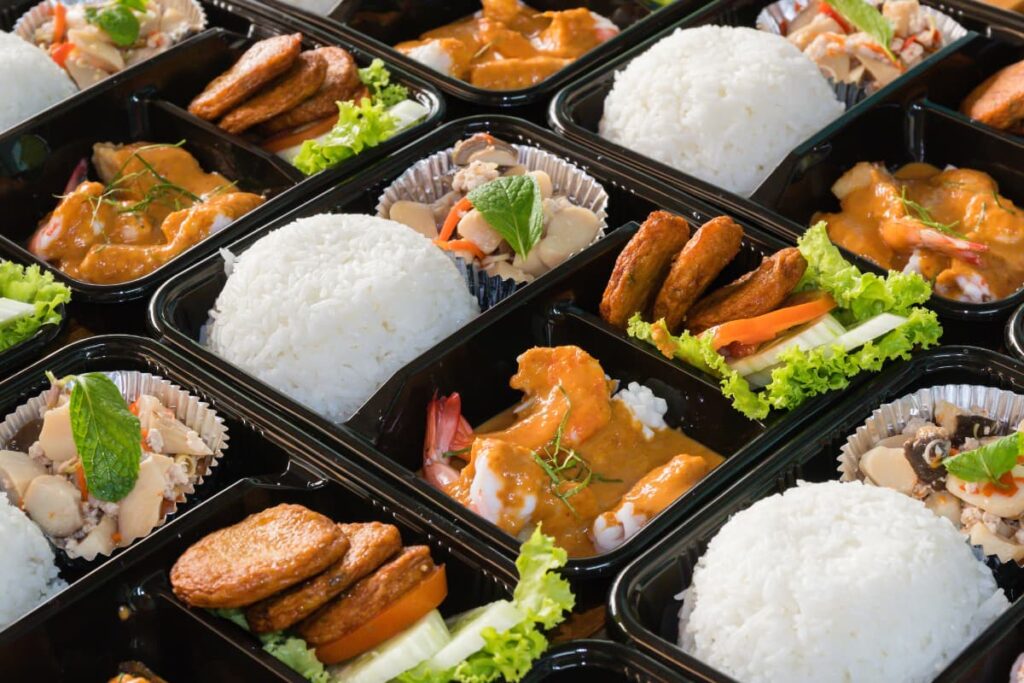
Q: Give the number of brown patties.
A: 10